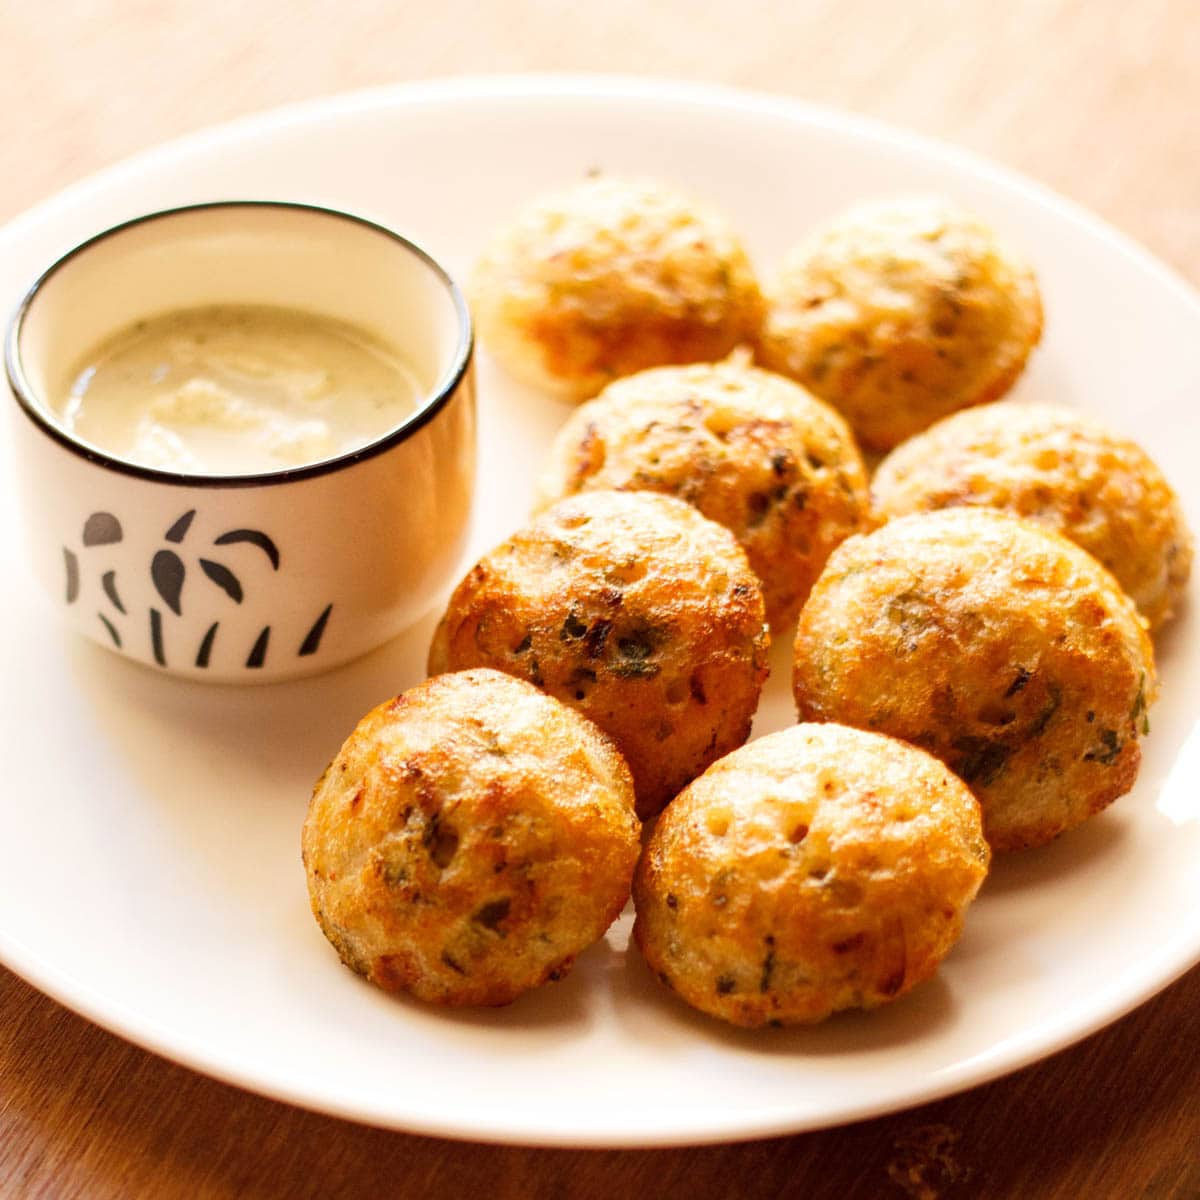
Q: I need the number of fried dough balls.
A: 8